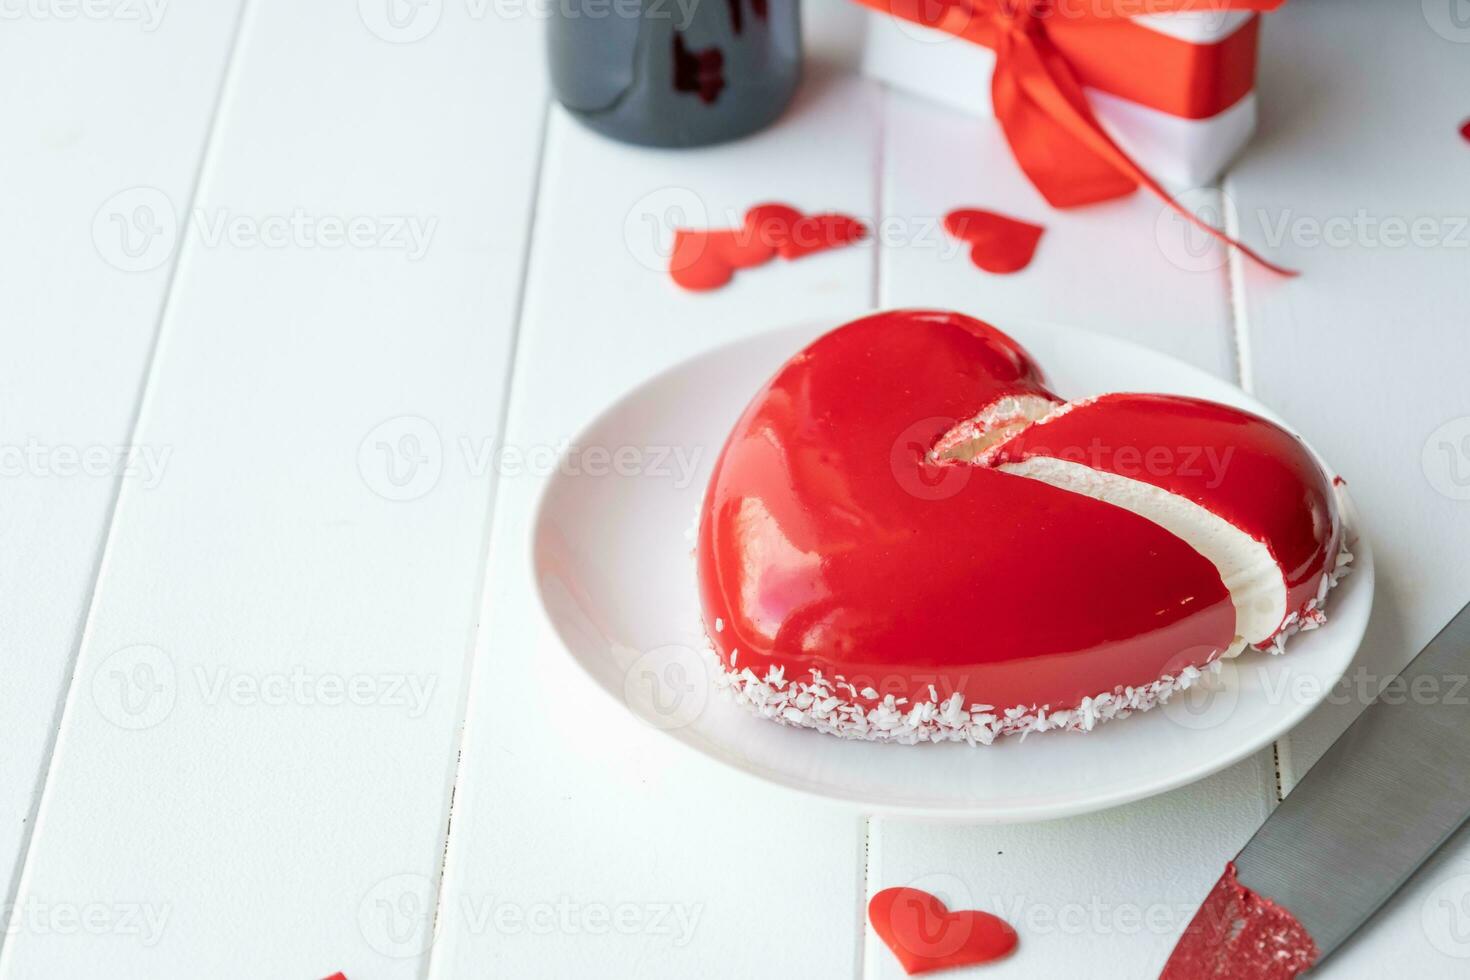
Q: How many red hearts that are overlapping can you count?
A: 2